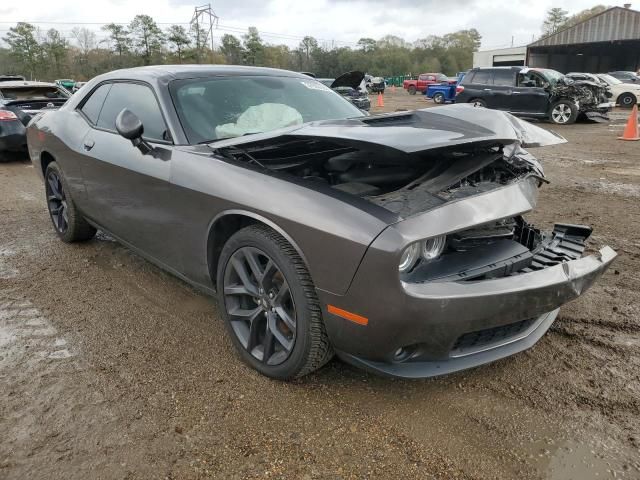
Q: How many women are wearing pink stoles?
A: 0